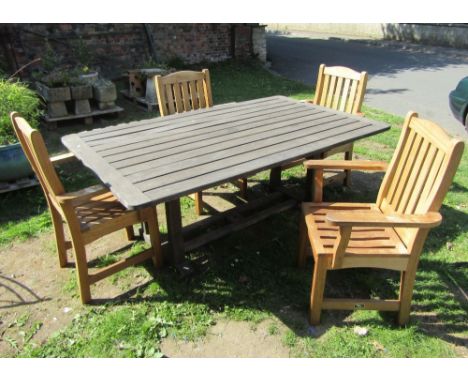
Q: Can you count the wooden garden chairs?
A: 4